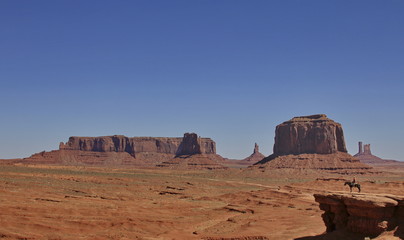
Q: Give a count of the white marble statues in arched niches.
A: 0